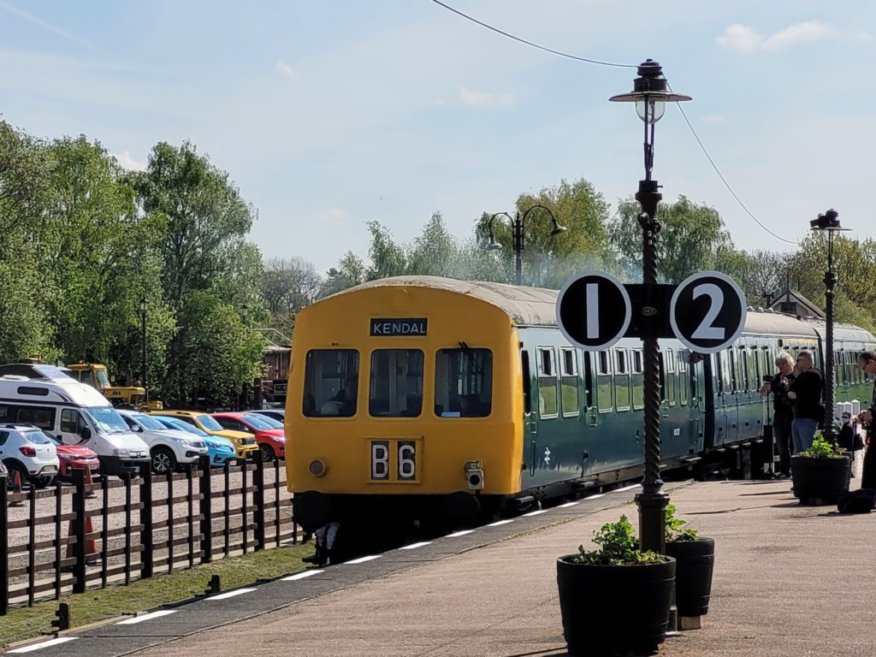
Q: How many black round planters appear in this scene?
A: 3